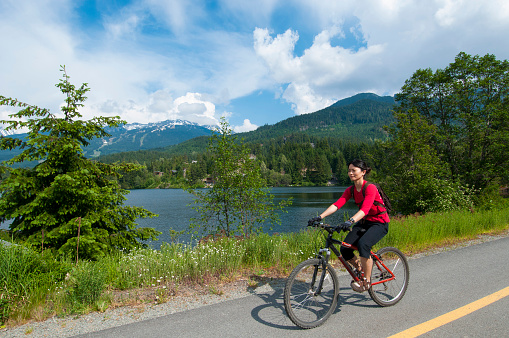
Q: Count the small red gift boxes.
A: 0